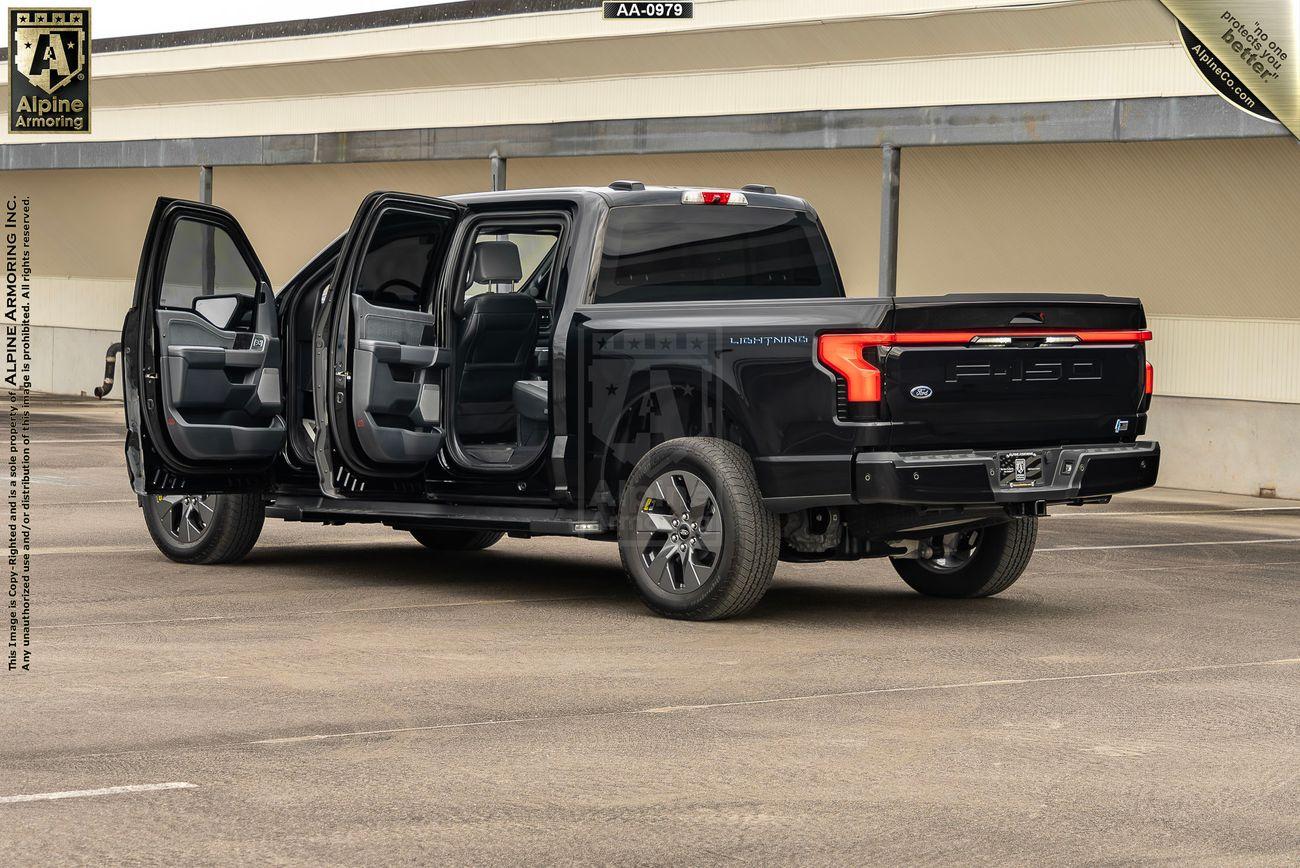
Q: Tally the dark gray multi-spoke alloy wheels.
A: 2